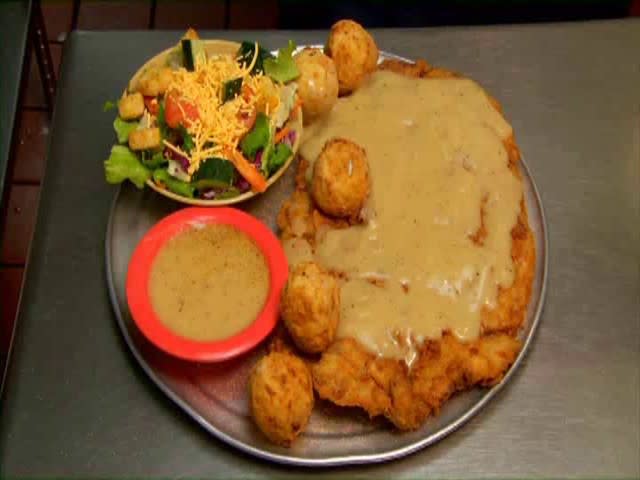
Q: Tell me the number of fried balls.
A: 5